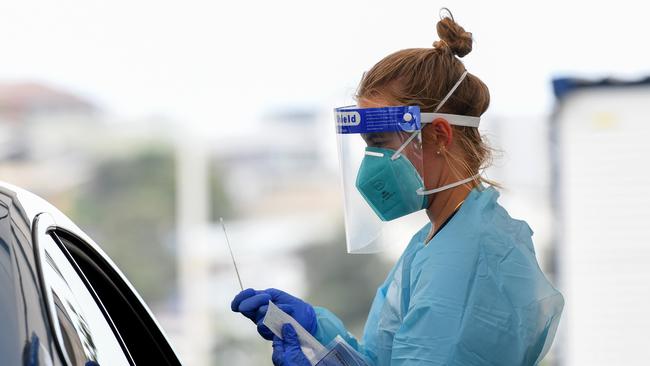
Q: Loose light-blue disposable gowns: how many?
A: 1